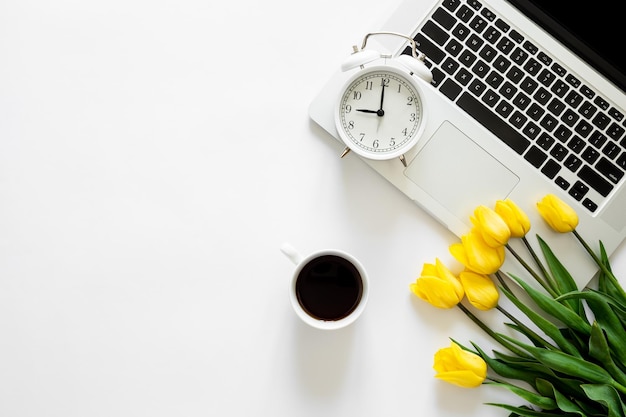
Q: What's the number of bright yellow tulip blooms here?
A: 7